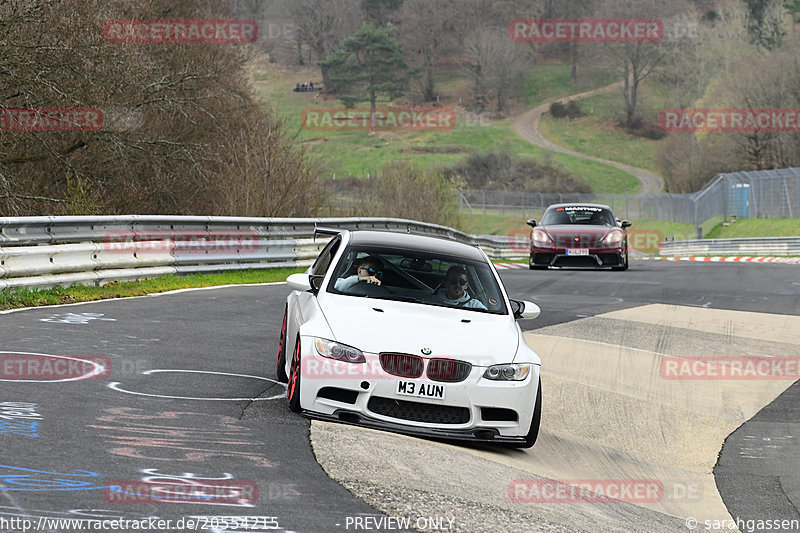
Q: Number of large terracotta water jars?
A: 0